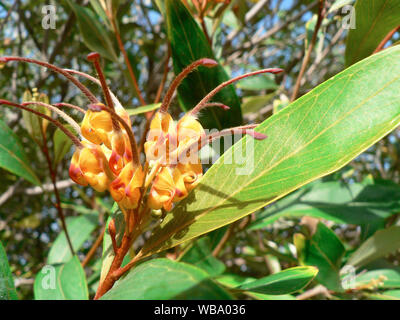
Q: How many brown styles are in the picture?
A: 12